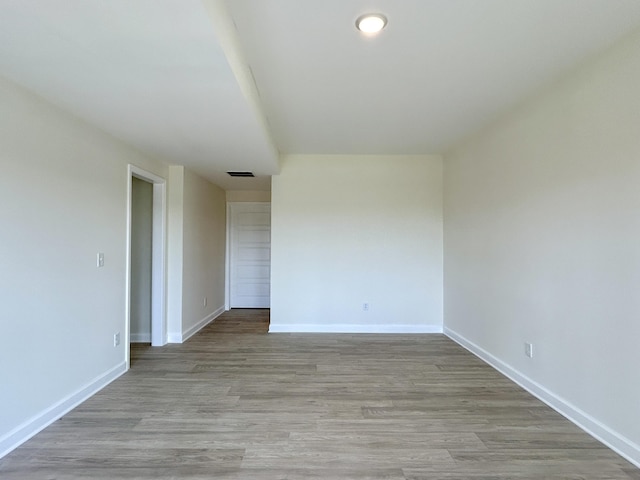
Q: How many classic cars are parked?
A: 0